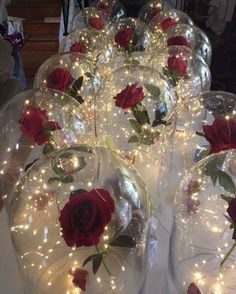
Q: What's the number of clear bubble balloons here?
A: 14